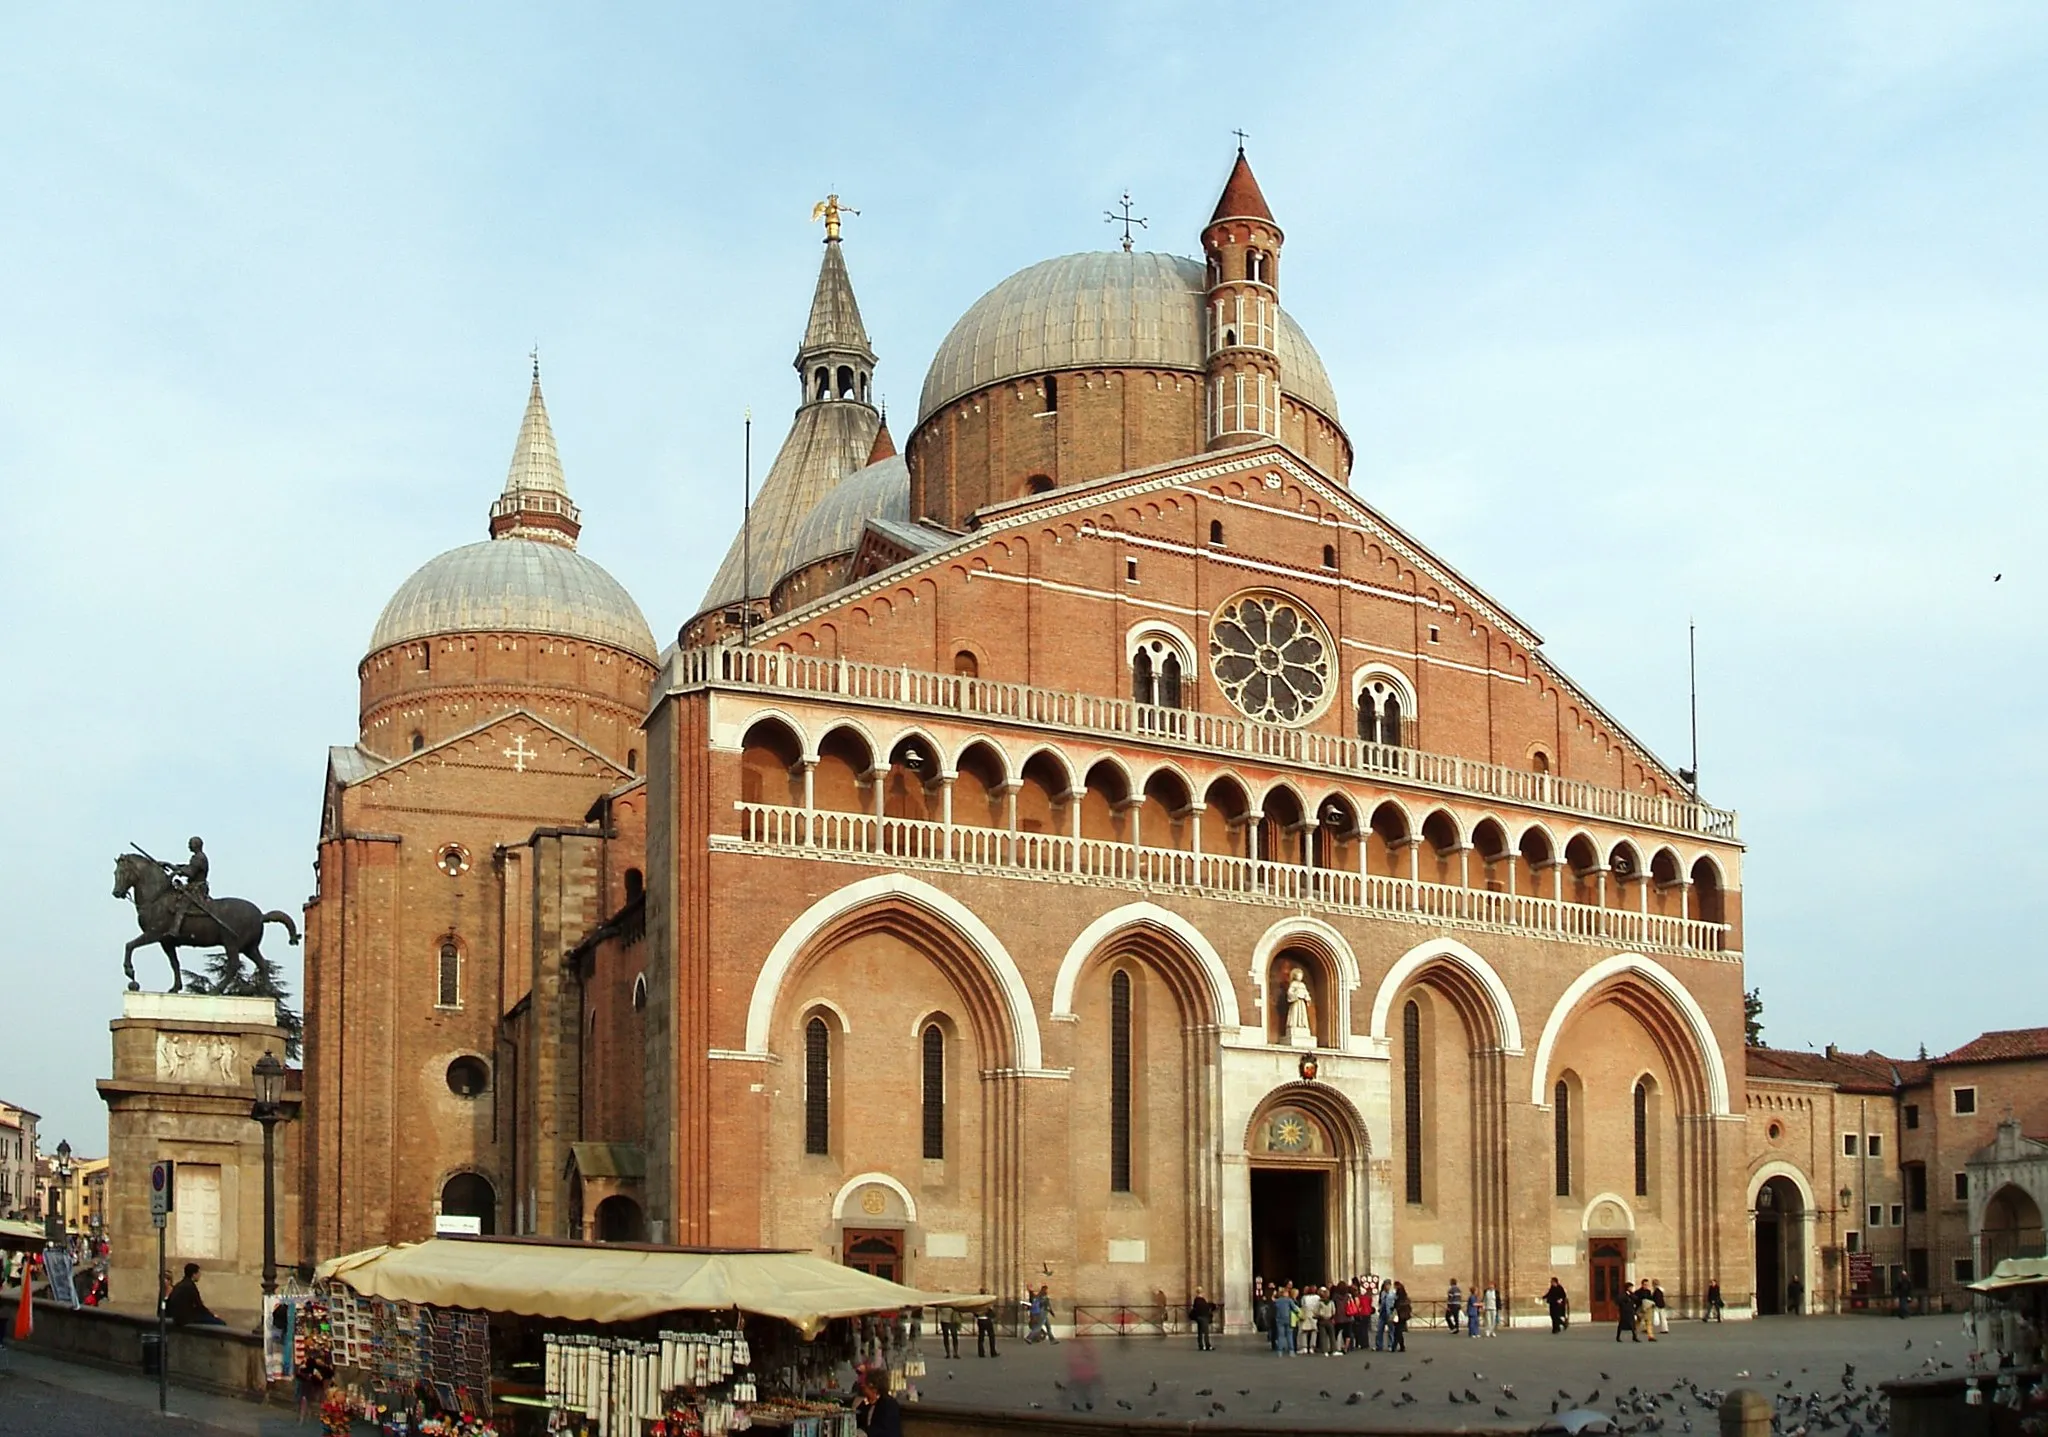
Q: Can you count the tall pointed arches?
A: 4